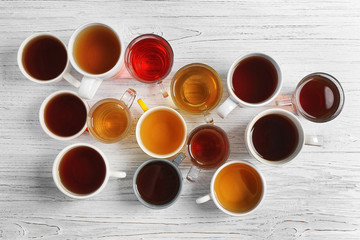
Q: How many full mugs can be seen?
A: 14